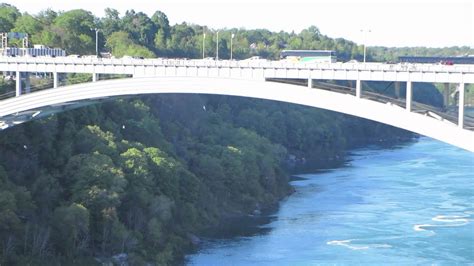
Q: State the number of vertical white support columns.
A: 7